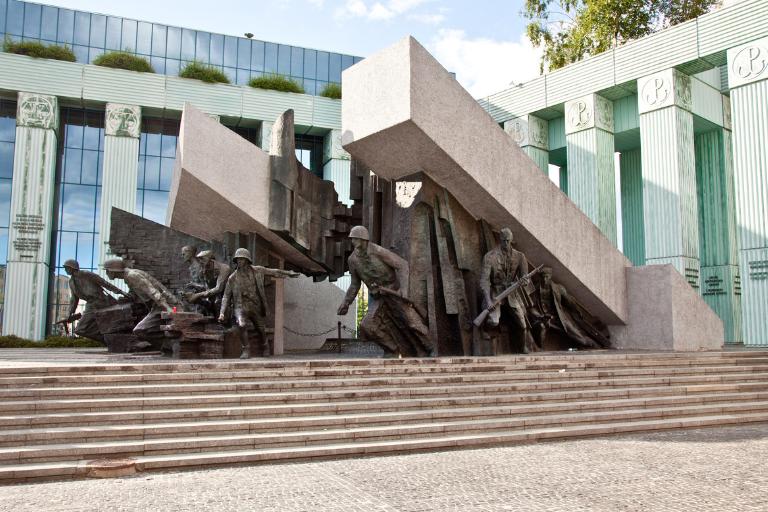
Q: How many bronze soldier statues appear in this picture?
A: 8